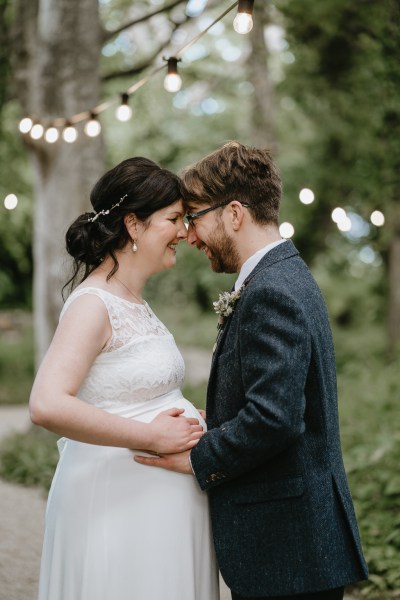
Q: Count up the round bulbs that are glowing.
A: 14